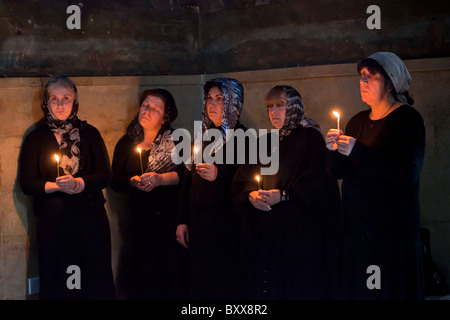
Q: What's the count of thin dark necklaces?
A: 1